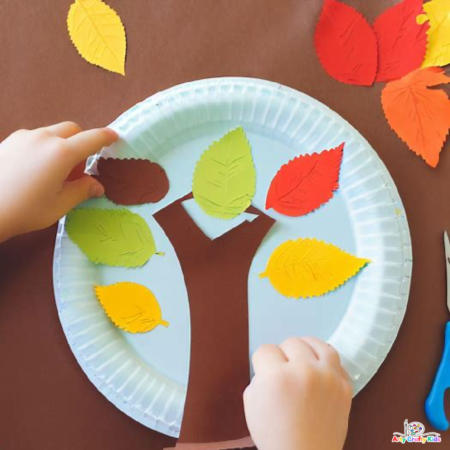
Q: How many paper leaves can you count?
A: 11